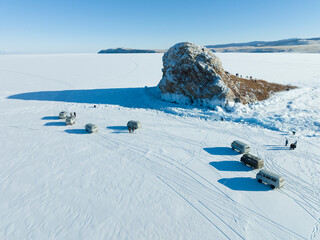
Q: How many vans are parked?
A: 7